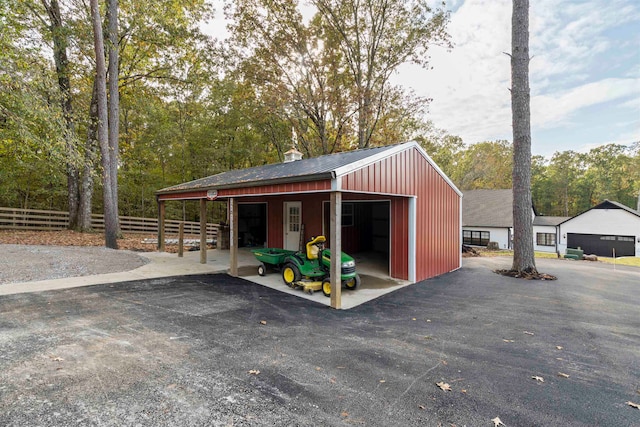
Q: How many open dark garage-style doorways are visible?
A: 2